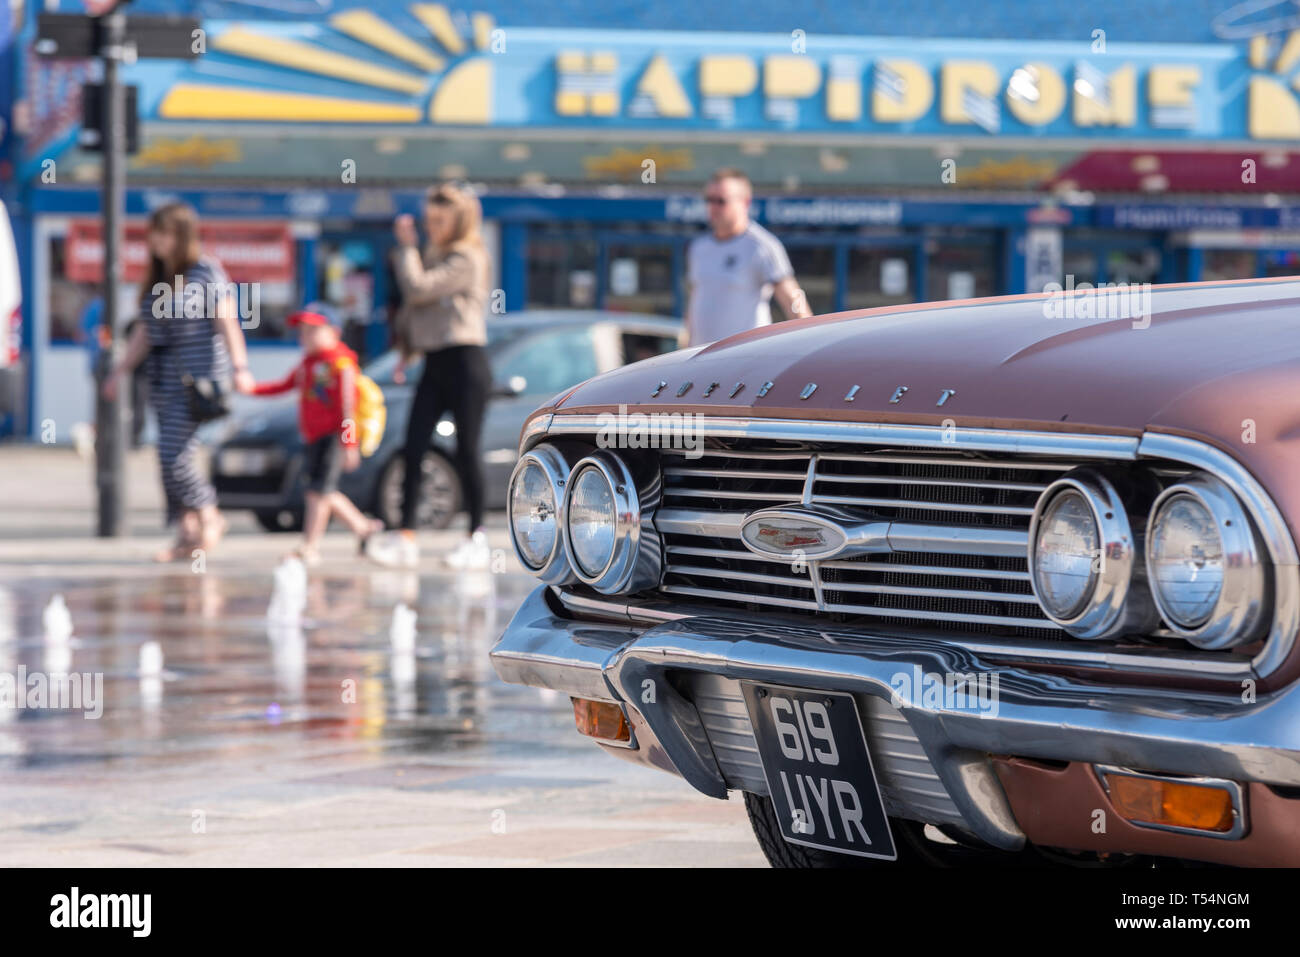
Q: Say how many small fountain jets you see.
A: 4